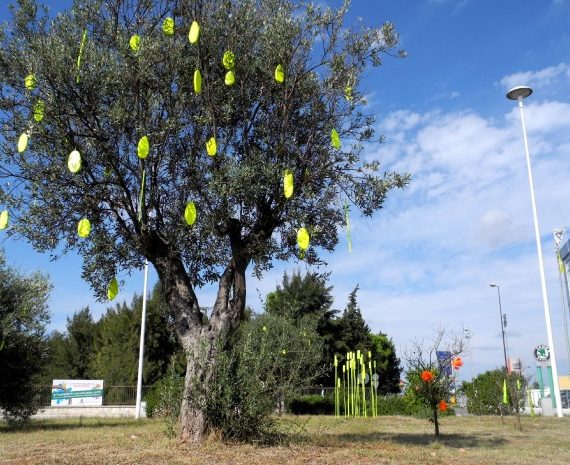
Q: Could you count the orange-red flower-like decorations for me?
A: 3